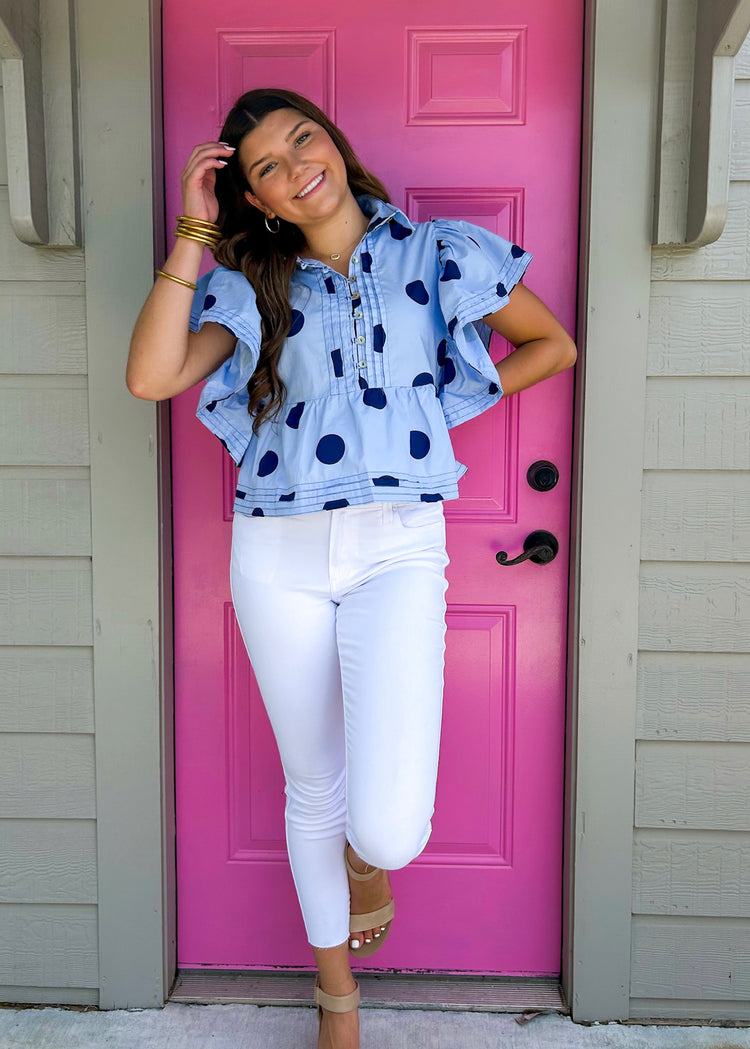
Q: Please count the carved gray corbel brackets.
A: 2